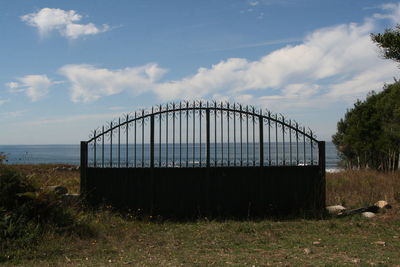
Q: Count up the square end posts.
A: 2